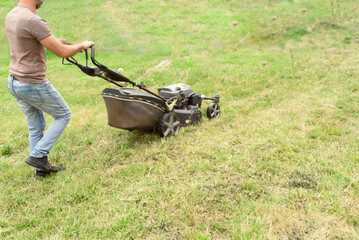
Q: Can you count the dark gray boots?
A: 2